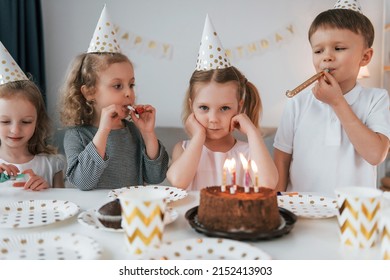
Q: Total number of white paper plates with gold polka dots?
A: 6